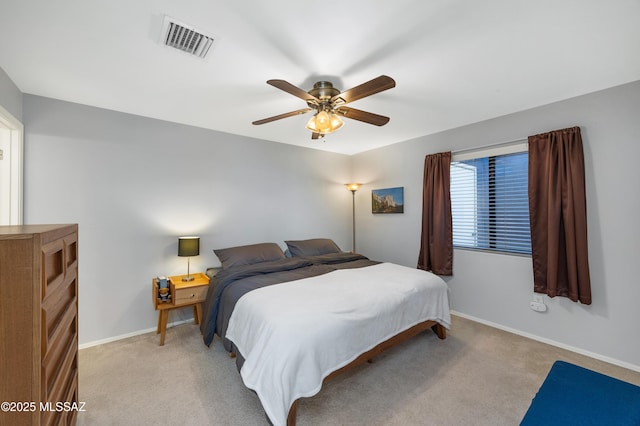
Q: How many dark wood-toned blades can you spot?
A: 5